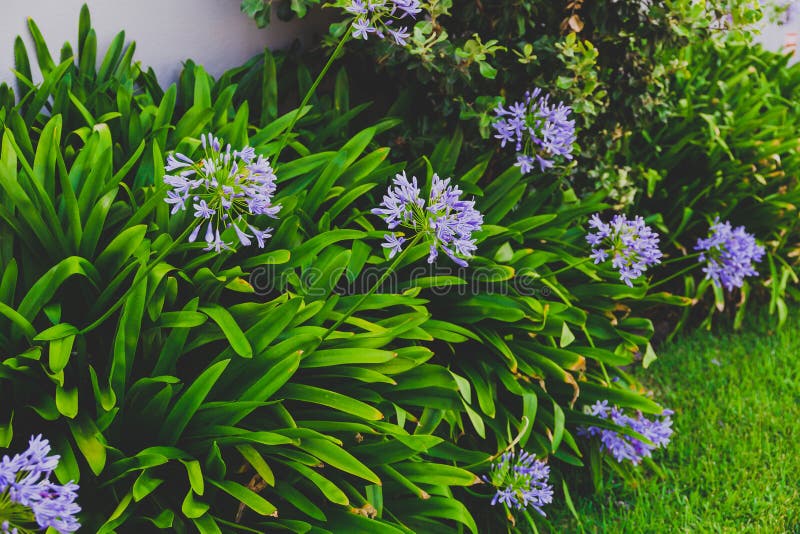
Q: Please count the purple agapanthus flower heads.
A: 9